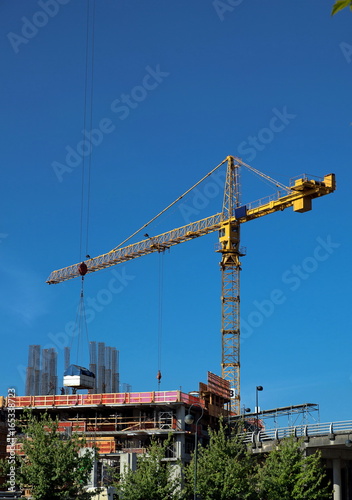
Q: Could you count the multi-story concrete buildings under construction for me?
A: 1